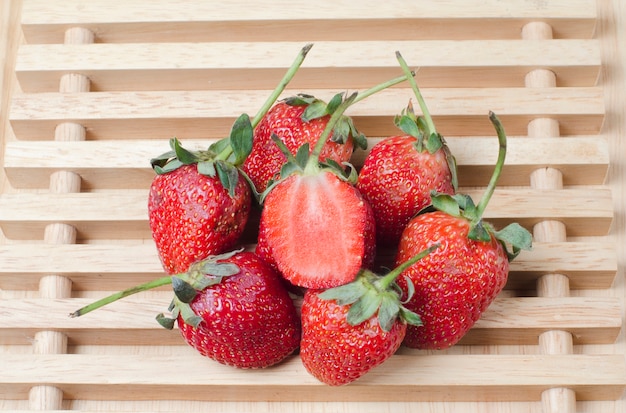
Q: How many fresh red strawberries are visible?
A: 7